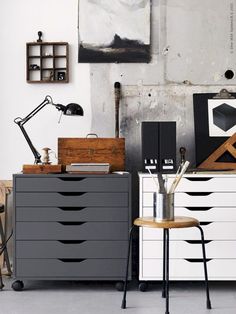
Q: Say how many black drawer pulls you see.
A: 12